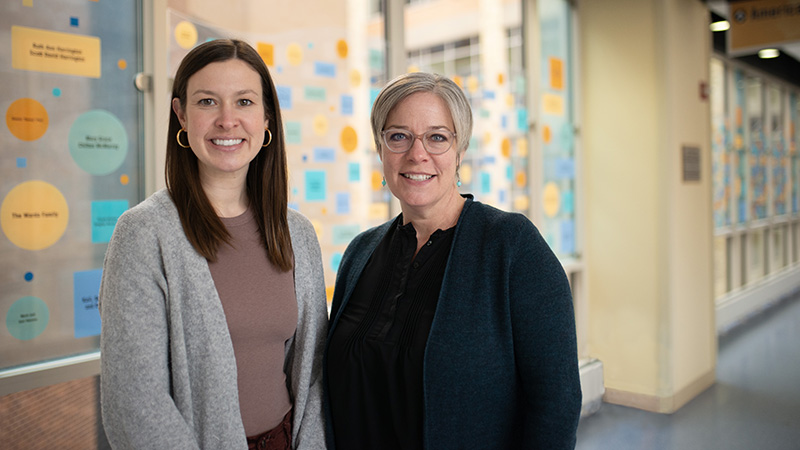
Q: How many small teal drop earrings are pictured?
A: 2